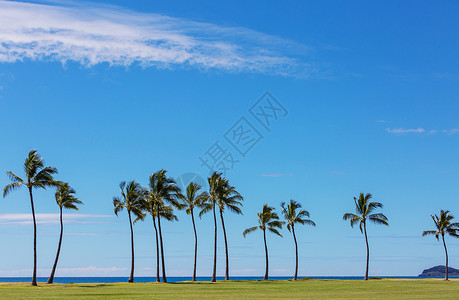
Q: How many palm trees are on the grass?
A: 12